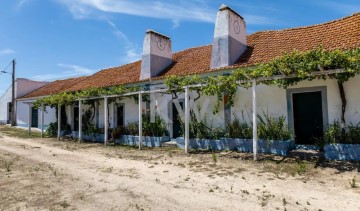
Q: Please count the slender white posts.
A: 8